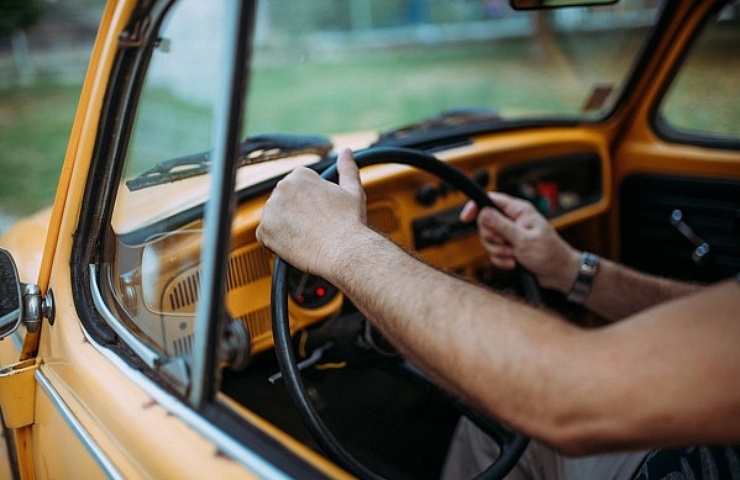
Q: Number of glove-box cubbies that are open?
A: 1